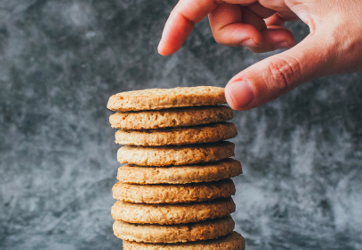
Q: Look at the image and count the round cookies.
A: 9